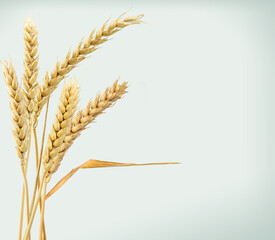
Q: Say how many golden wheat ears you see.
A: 5